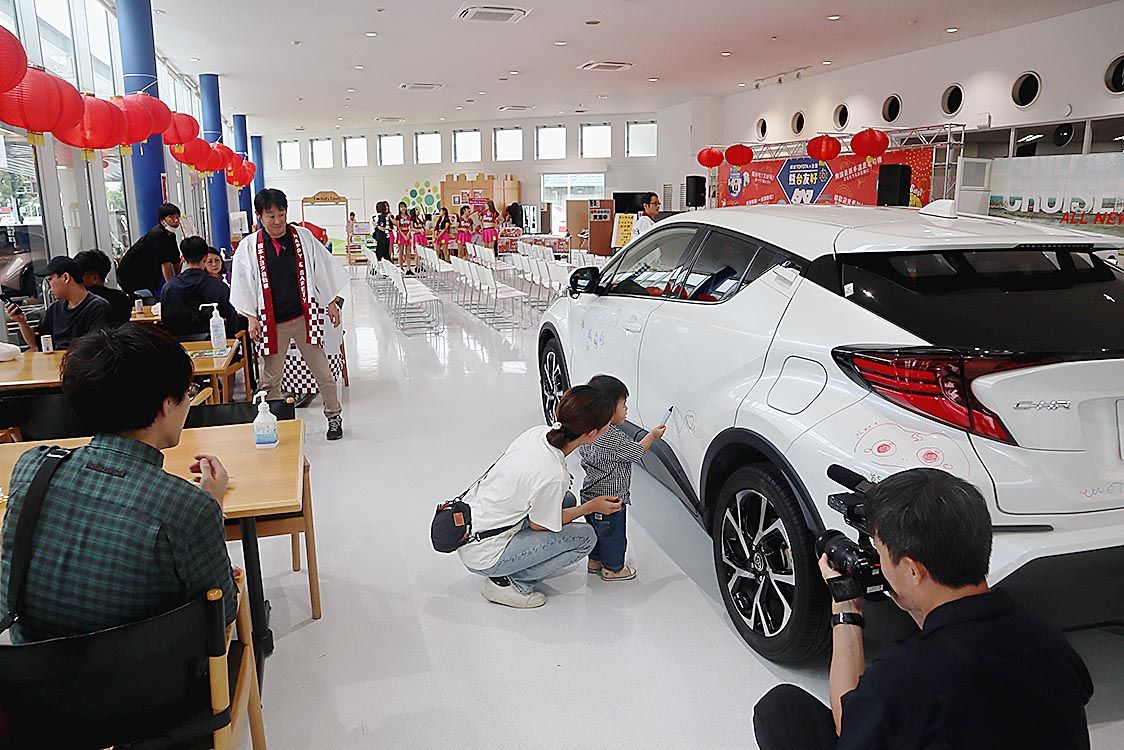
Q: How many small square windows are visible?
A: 10